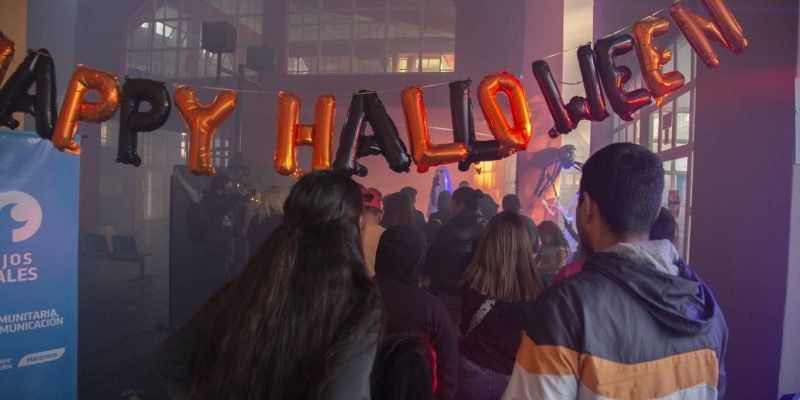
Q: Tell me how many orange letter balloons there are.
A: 8